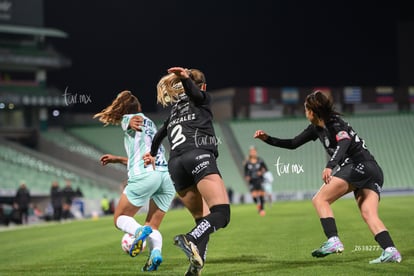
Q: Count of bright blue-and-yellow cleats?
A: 2